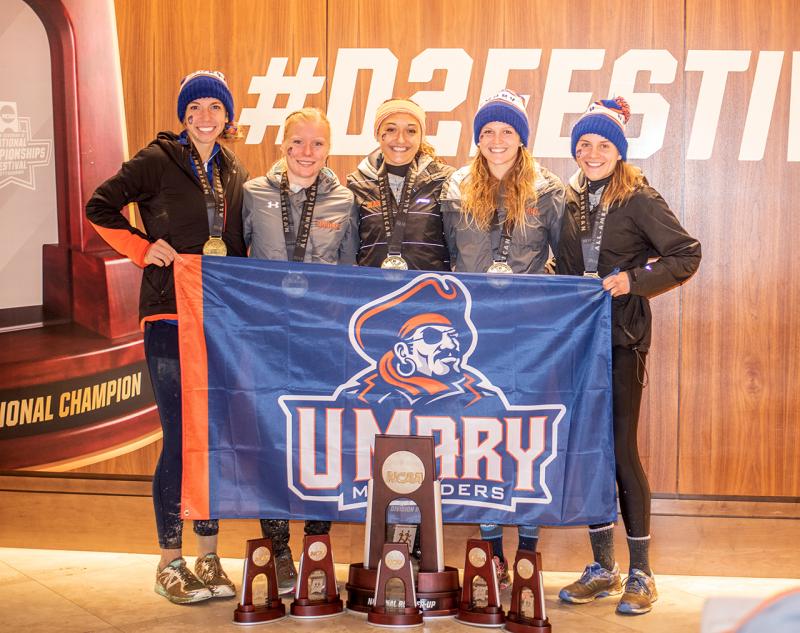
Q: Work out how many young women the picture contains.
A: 5